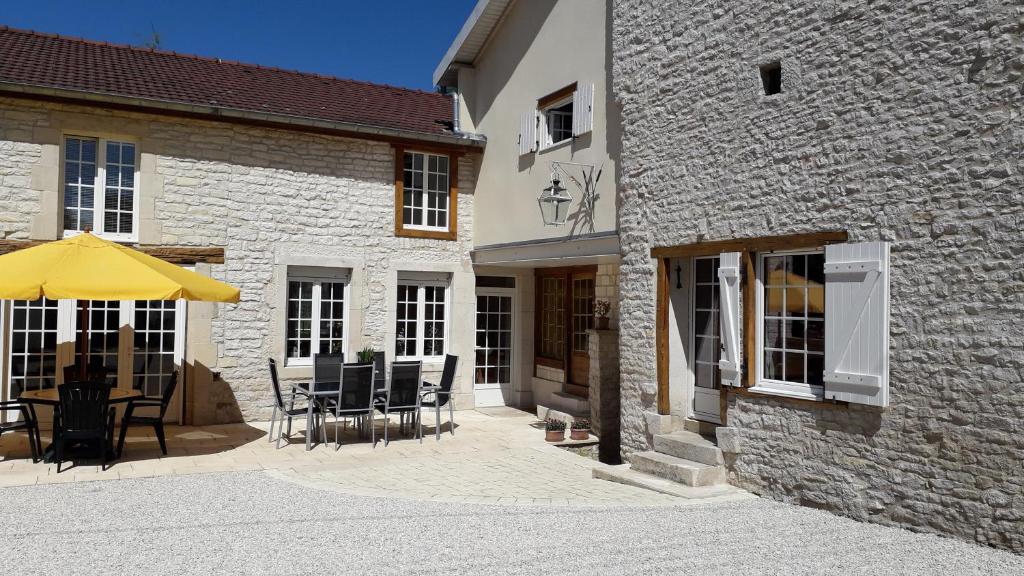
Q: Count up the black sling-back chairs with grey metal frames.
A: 6